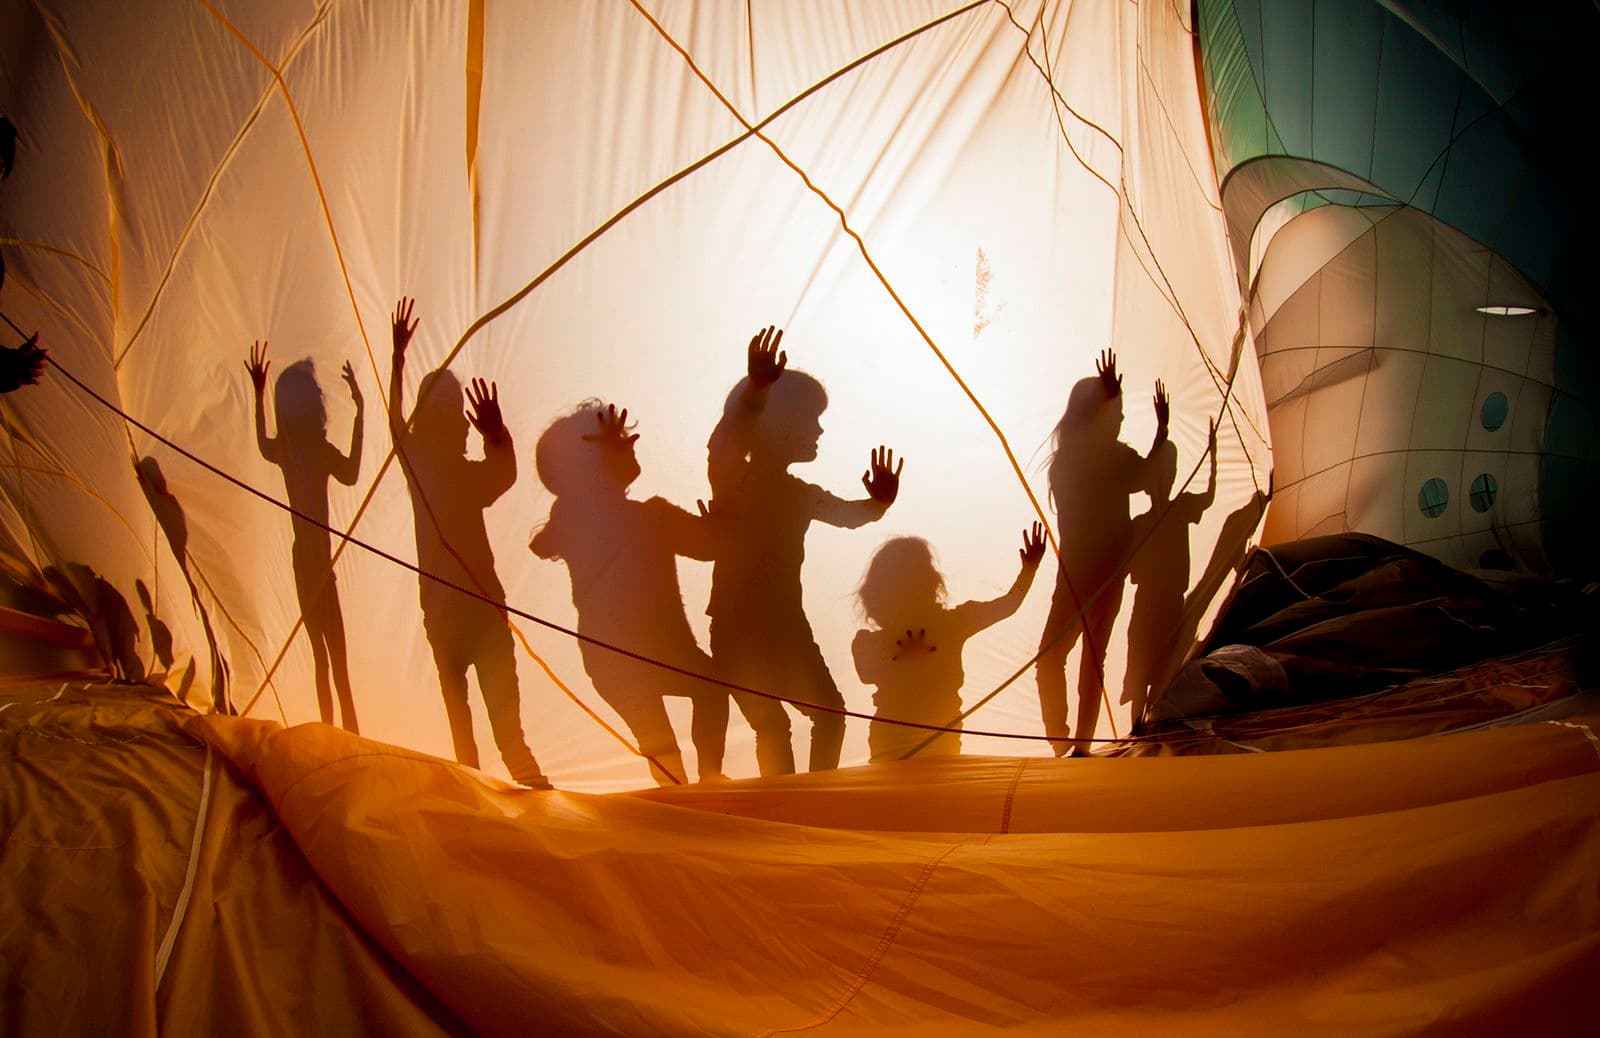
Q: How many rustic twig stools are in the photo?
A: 0